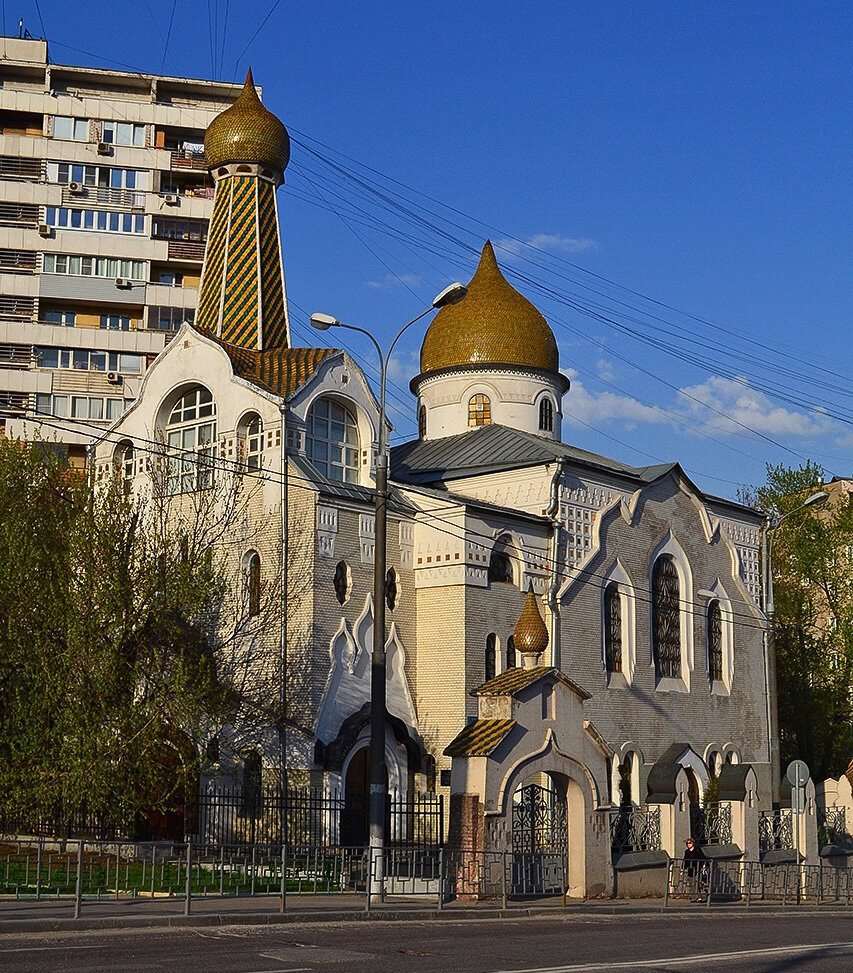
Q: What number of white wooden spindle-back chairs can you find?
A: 0